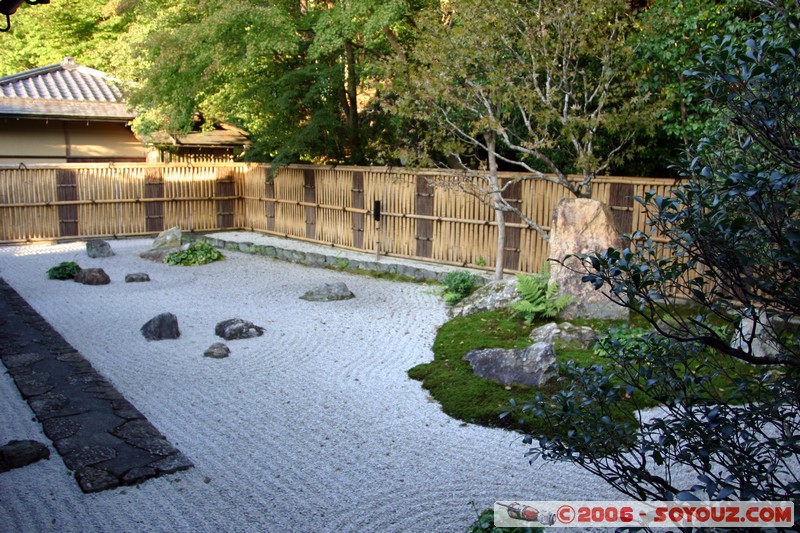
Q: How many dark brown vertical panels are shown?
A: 9